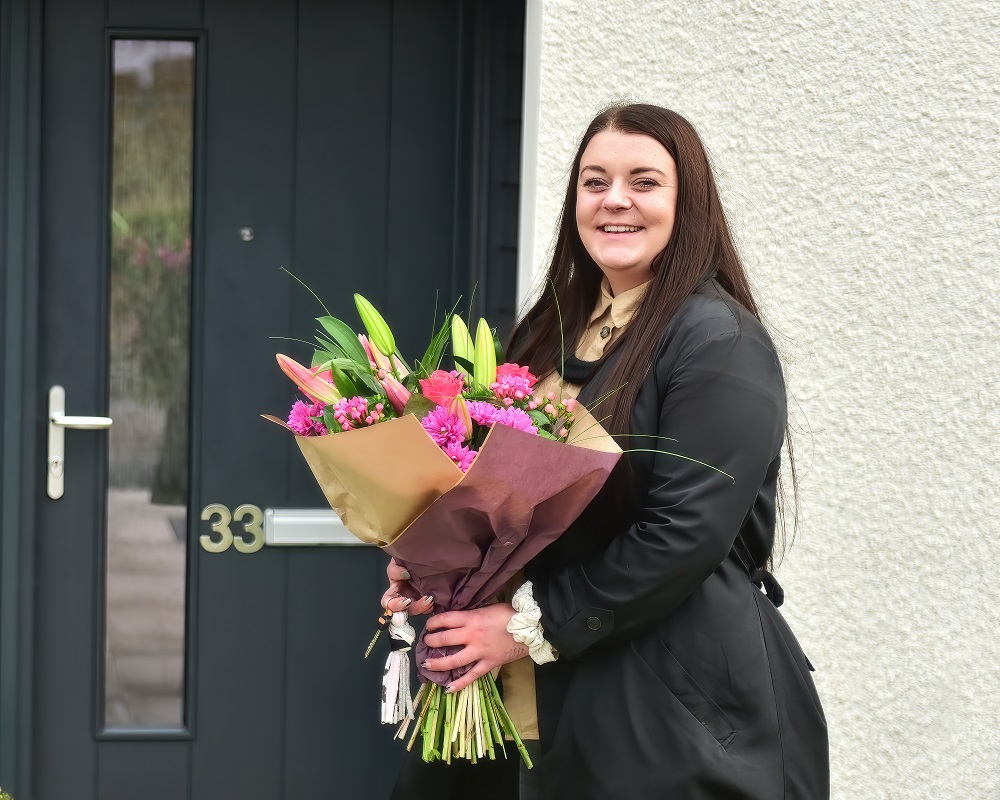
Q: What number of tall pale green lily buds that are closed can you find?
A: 3